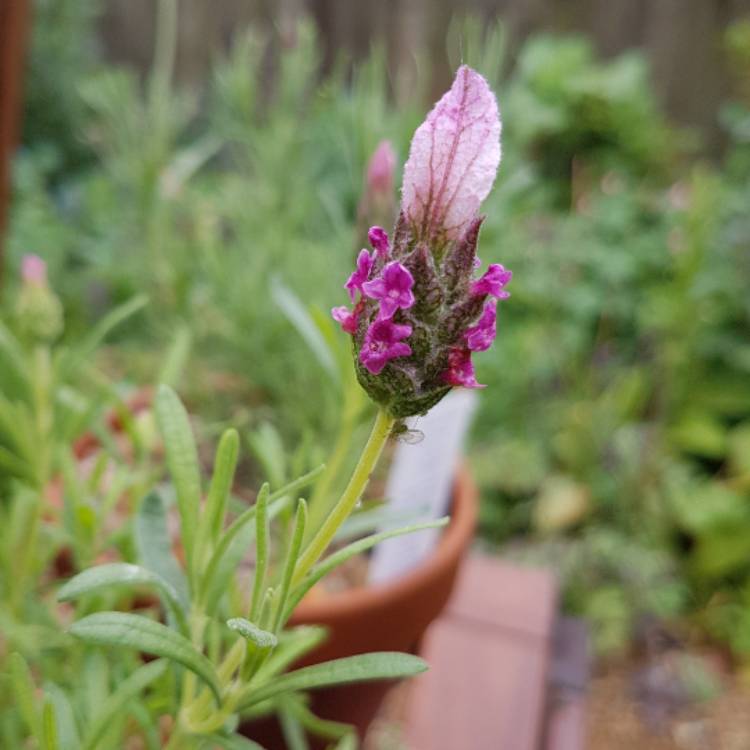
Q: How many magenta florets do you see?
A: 8